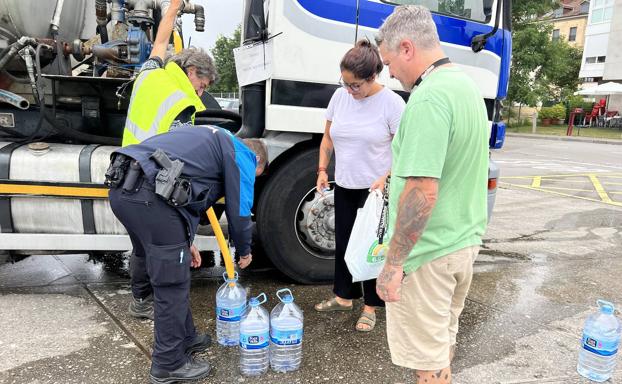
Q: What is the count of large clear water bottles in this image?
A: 4